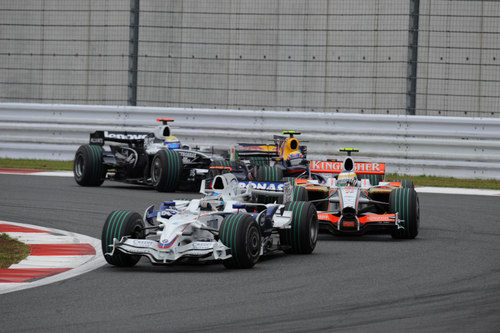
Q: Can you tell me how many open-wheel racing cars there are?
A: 4